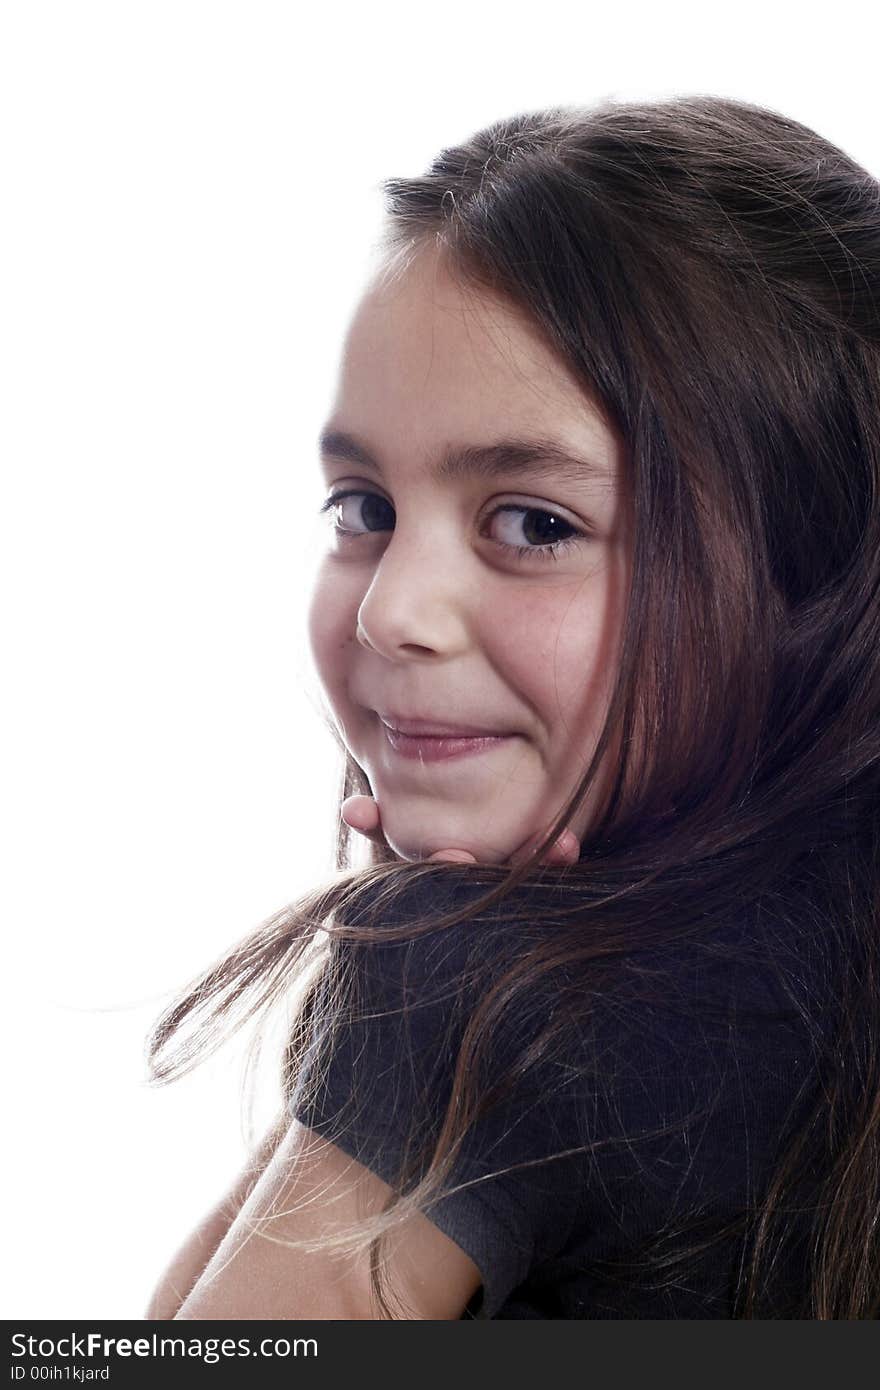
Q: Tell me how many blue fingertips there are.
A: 0